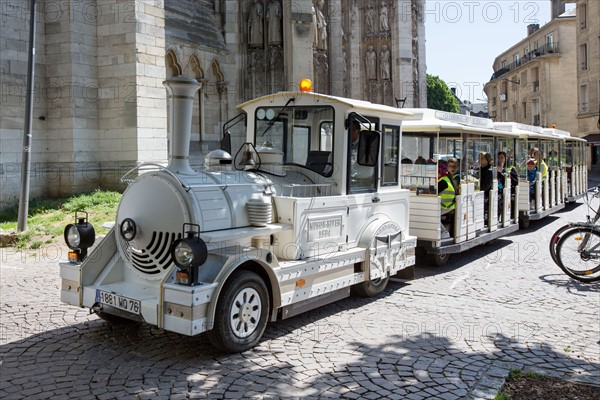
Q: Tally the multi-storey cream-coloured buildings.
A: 2